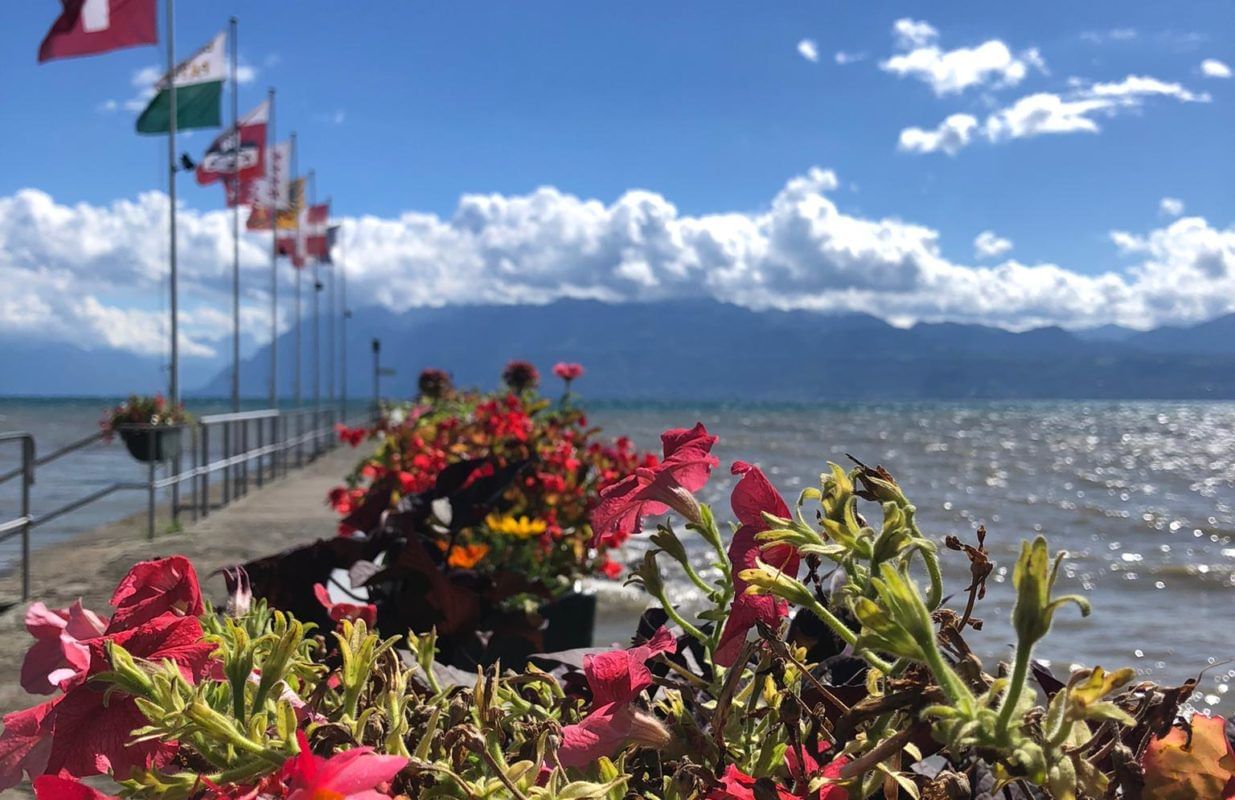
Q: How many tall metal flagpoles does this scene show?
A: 7